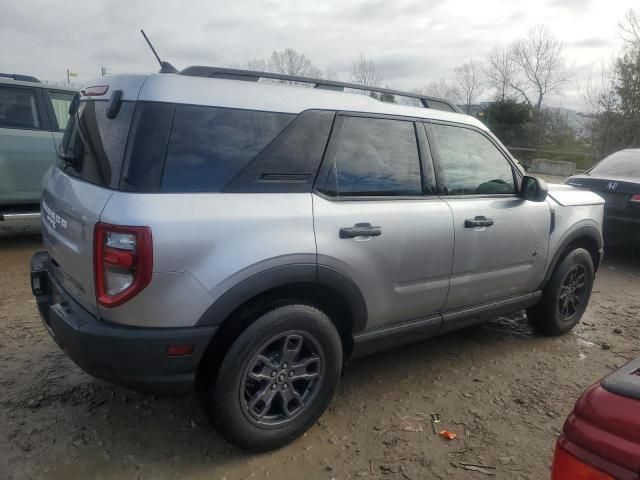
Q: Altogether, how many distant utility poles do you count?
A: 2